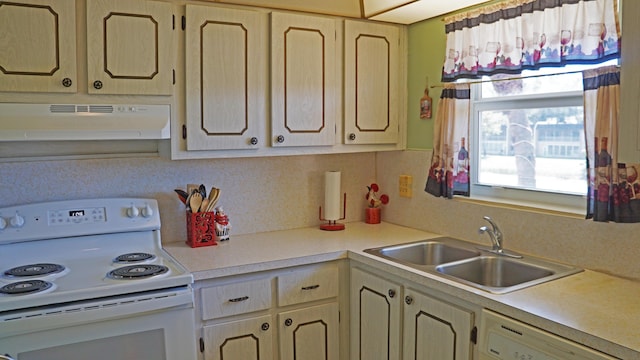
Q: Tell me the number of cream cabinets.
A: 9